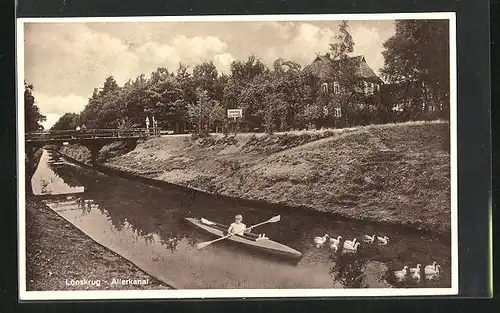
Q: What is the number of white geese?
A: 10